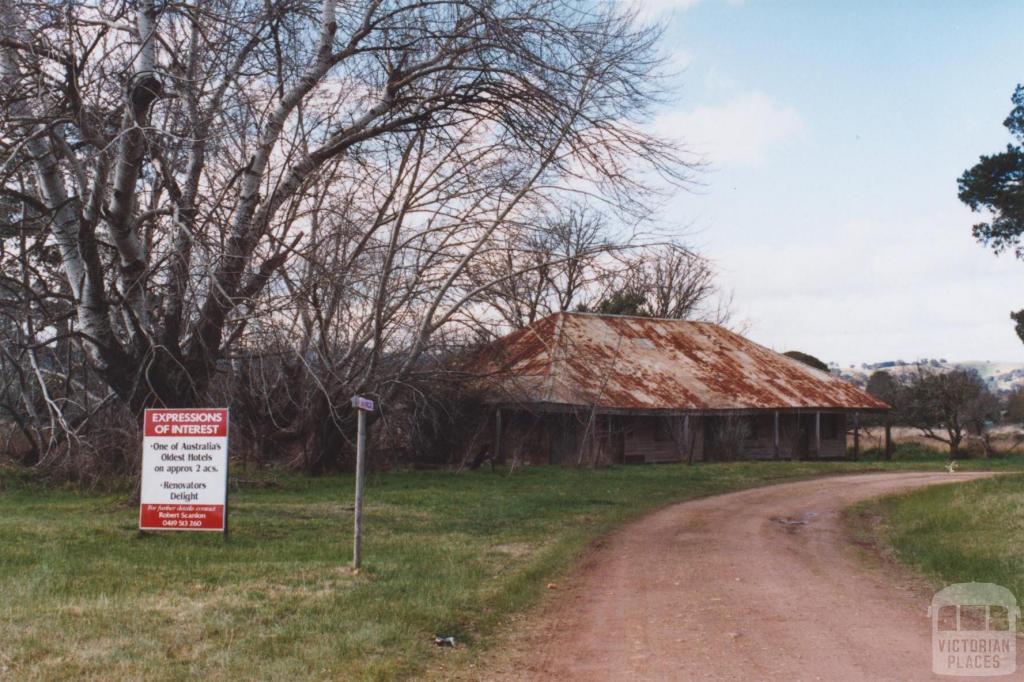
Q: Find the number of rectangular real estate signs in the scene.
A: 1